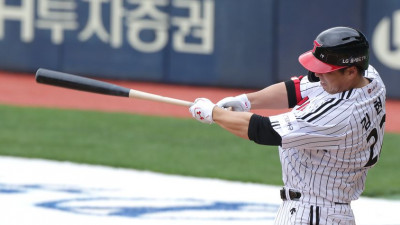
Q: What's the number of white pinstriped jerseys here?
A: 1